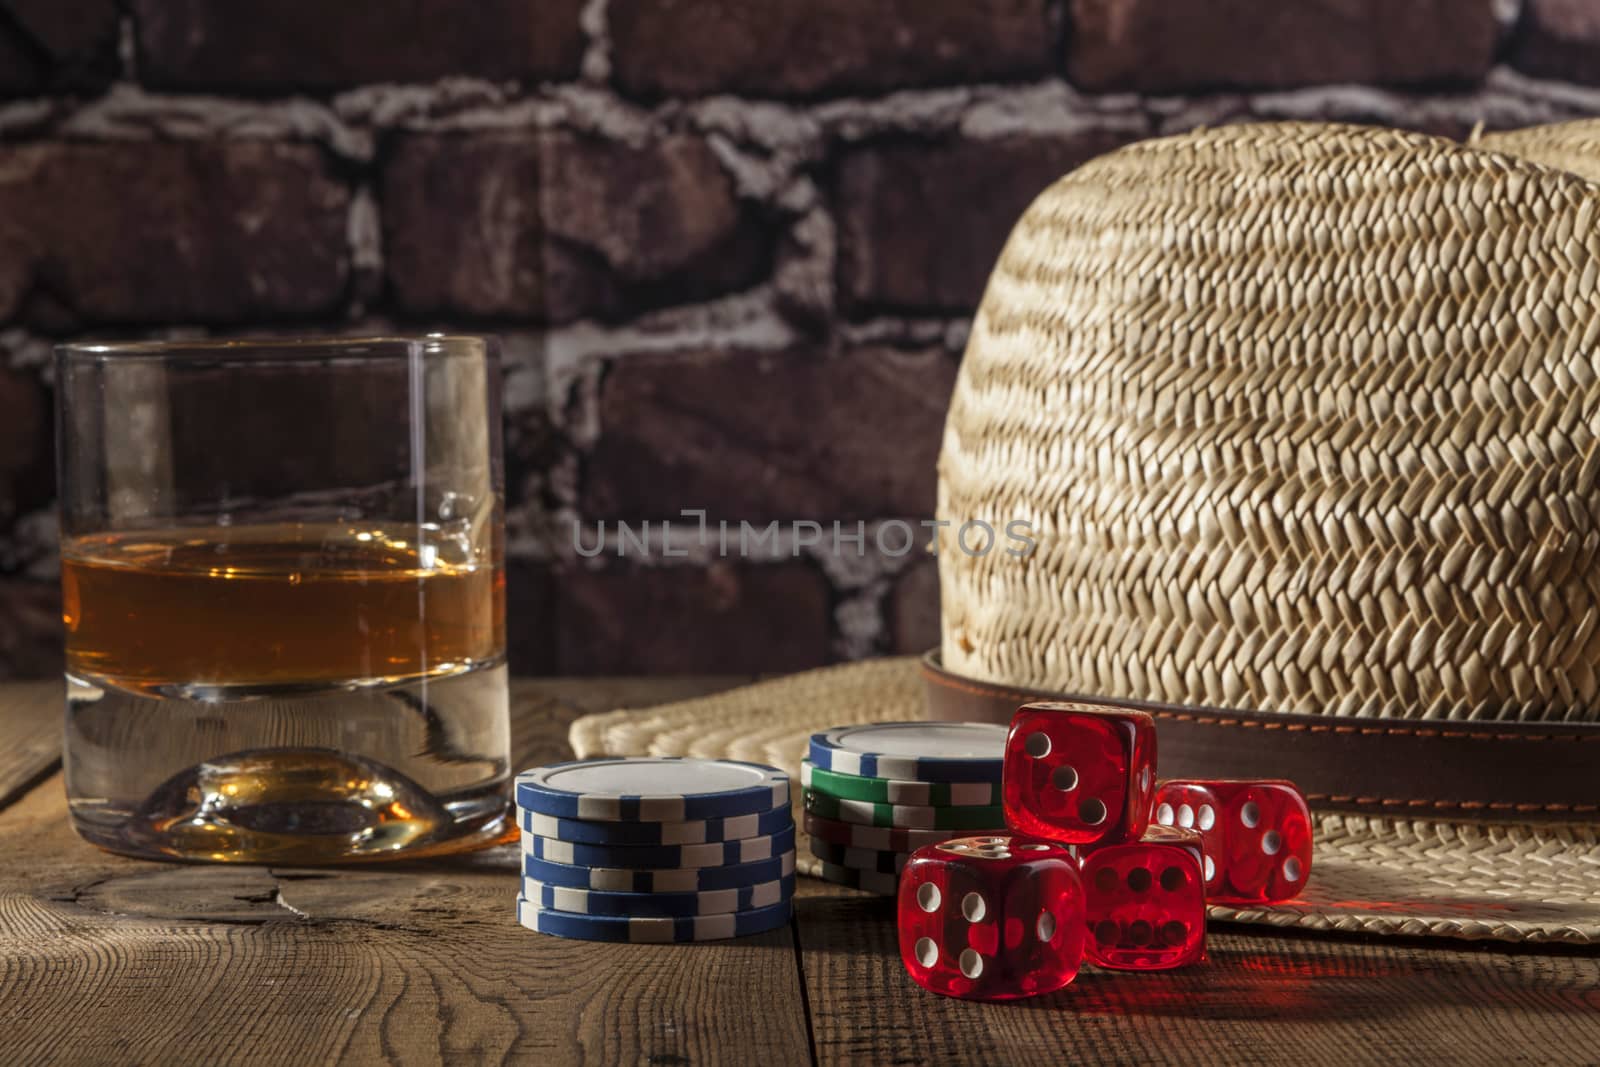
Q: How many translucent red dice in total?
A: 4